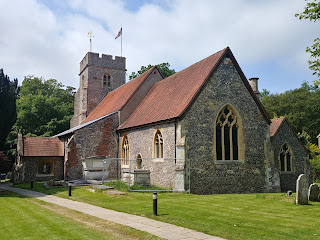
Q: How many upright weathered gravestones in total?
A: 2